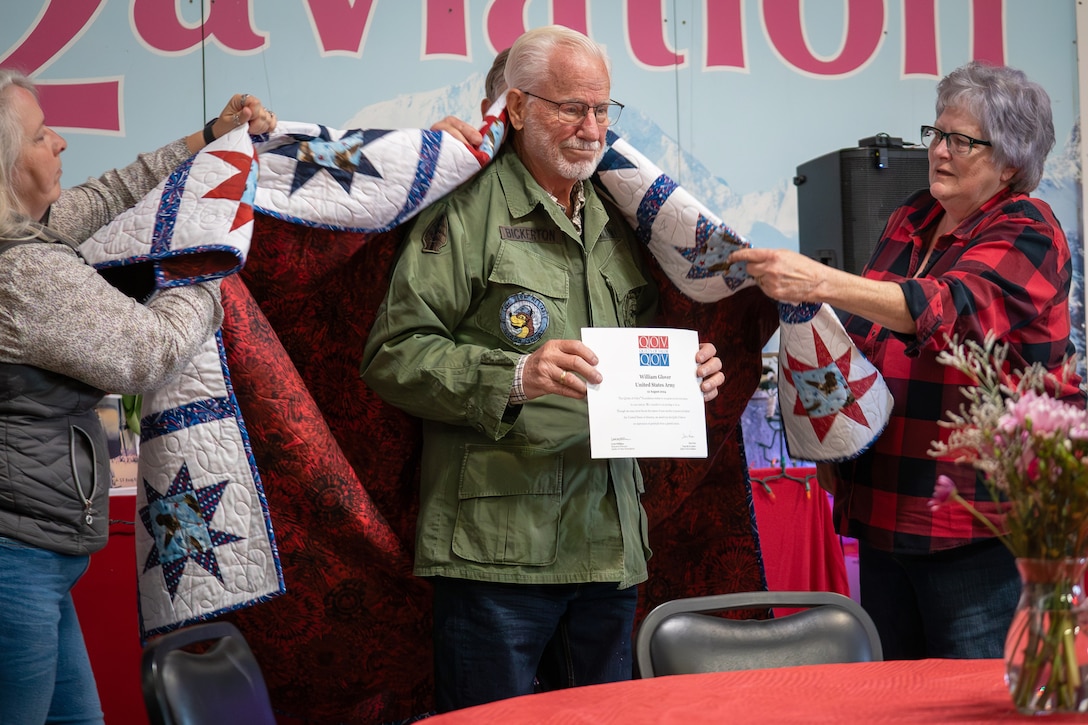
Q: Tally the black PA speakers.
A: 1